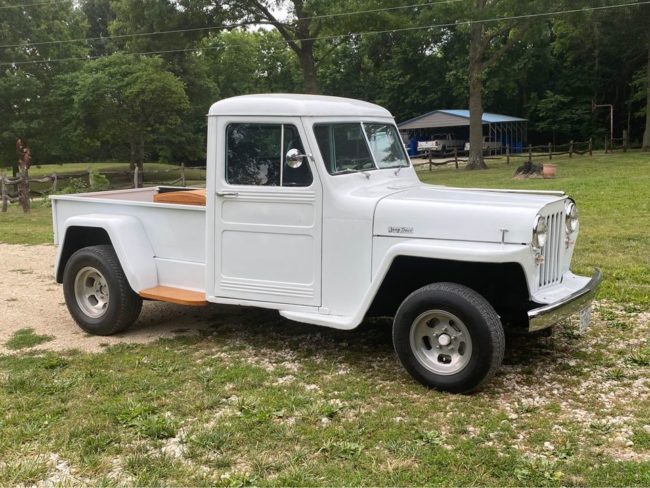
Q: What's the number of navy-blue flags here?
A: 0